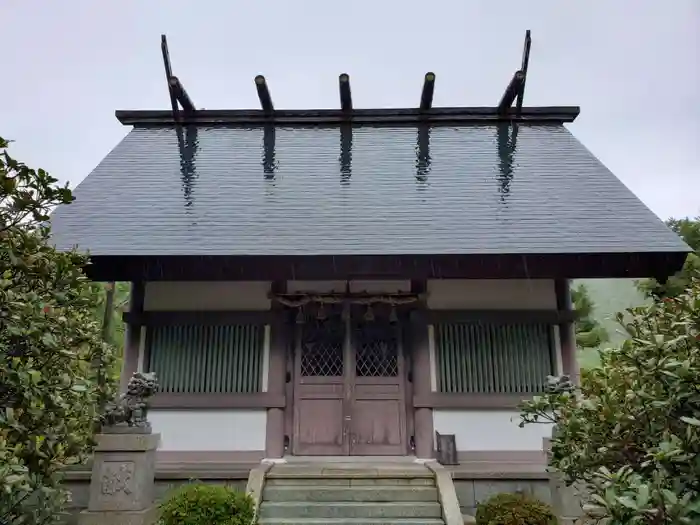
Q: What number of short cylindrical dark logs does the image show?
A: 5